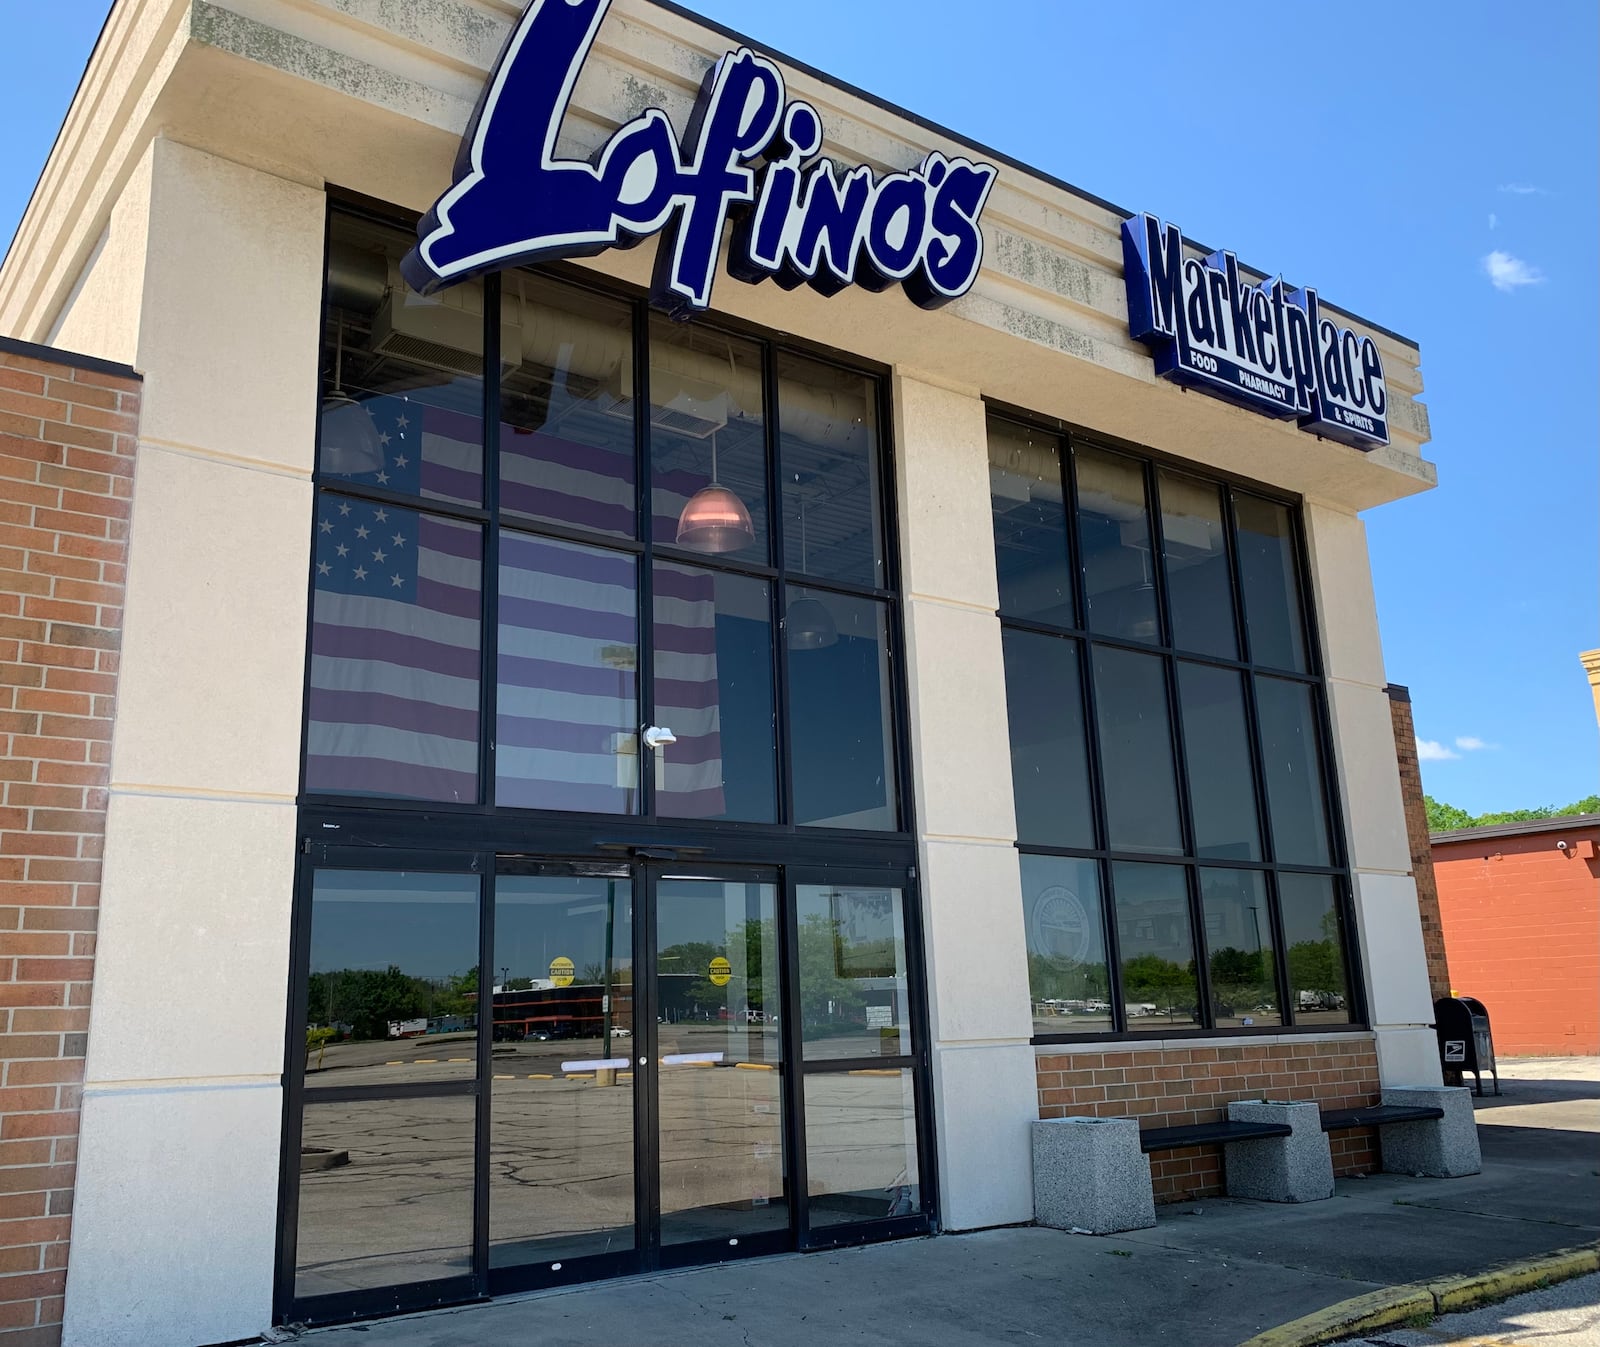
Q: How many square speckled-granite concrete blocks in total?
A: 3